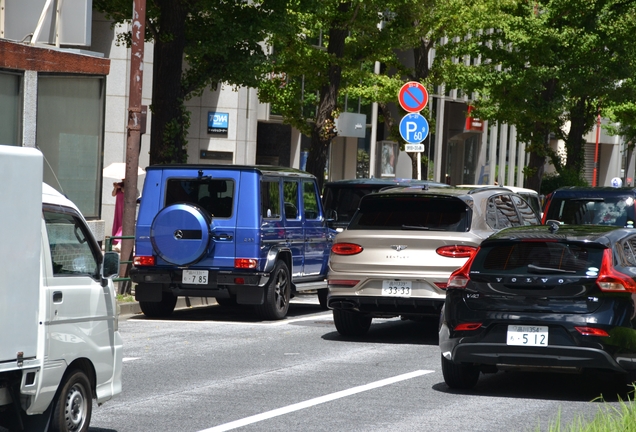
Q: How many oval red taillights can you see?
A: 2